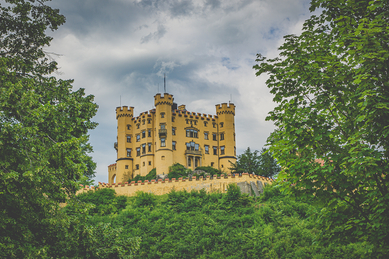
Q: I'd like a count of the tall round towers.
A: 3